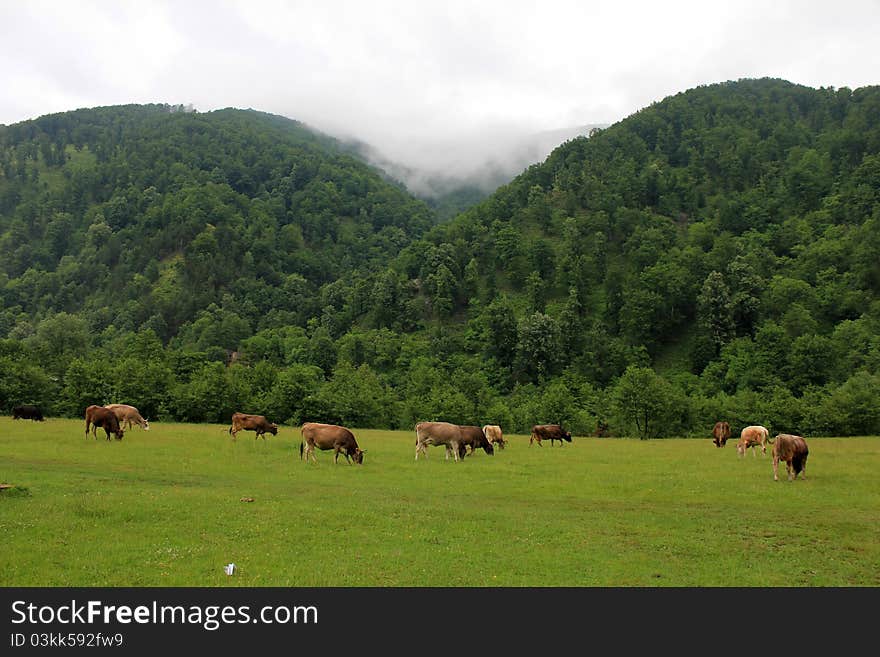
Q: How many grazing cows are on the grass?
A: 12